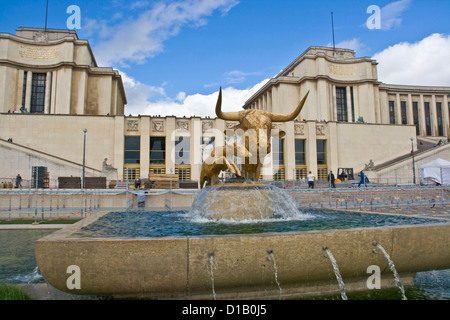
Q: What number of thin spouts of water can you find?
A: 4